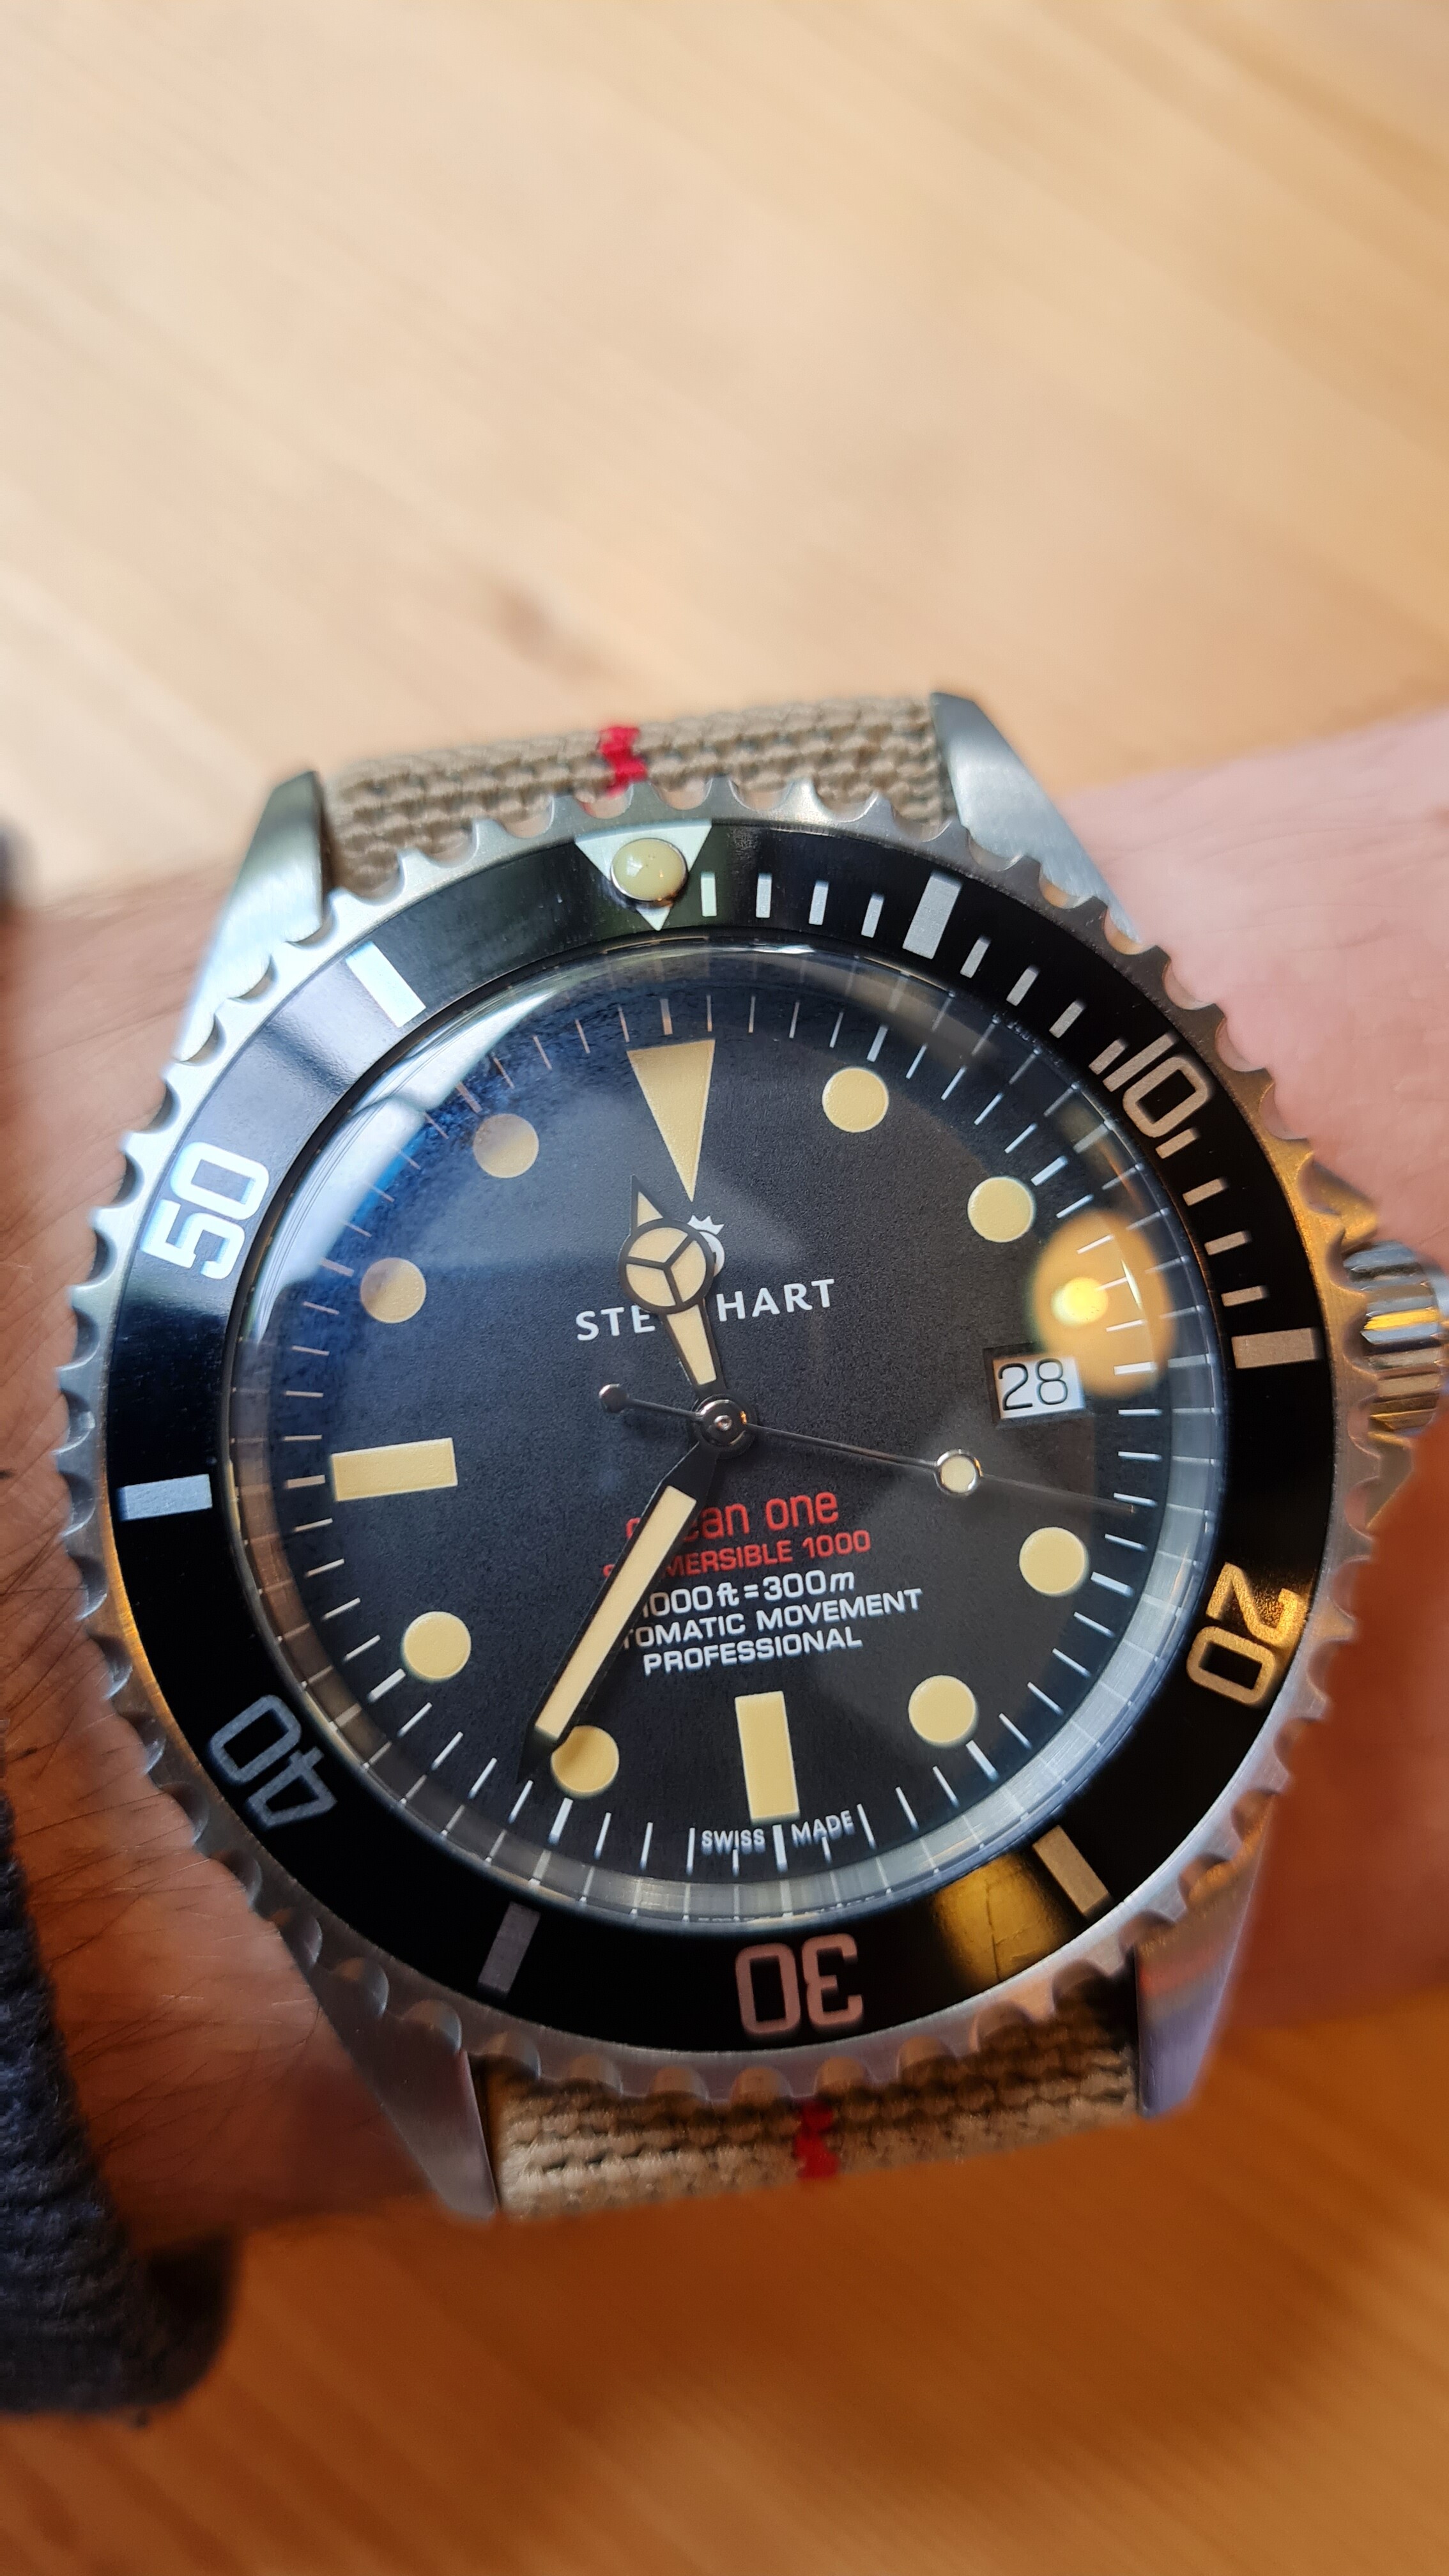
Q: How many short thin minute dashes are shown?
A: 12